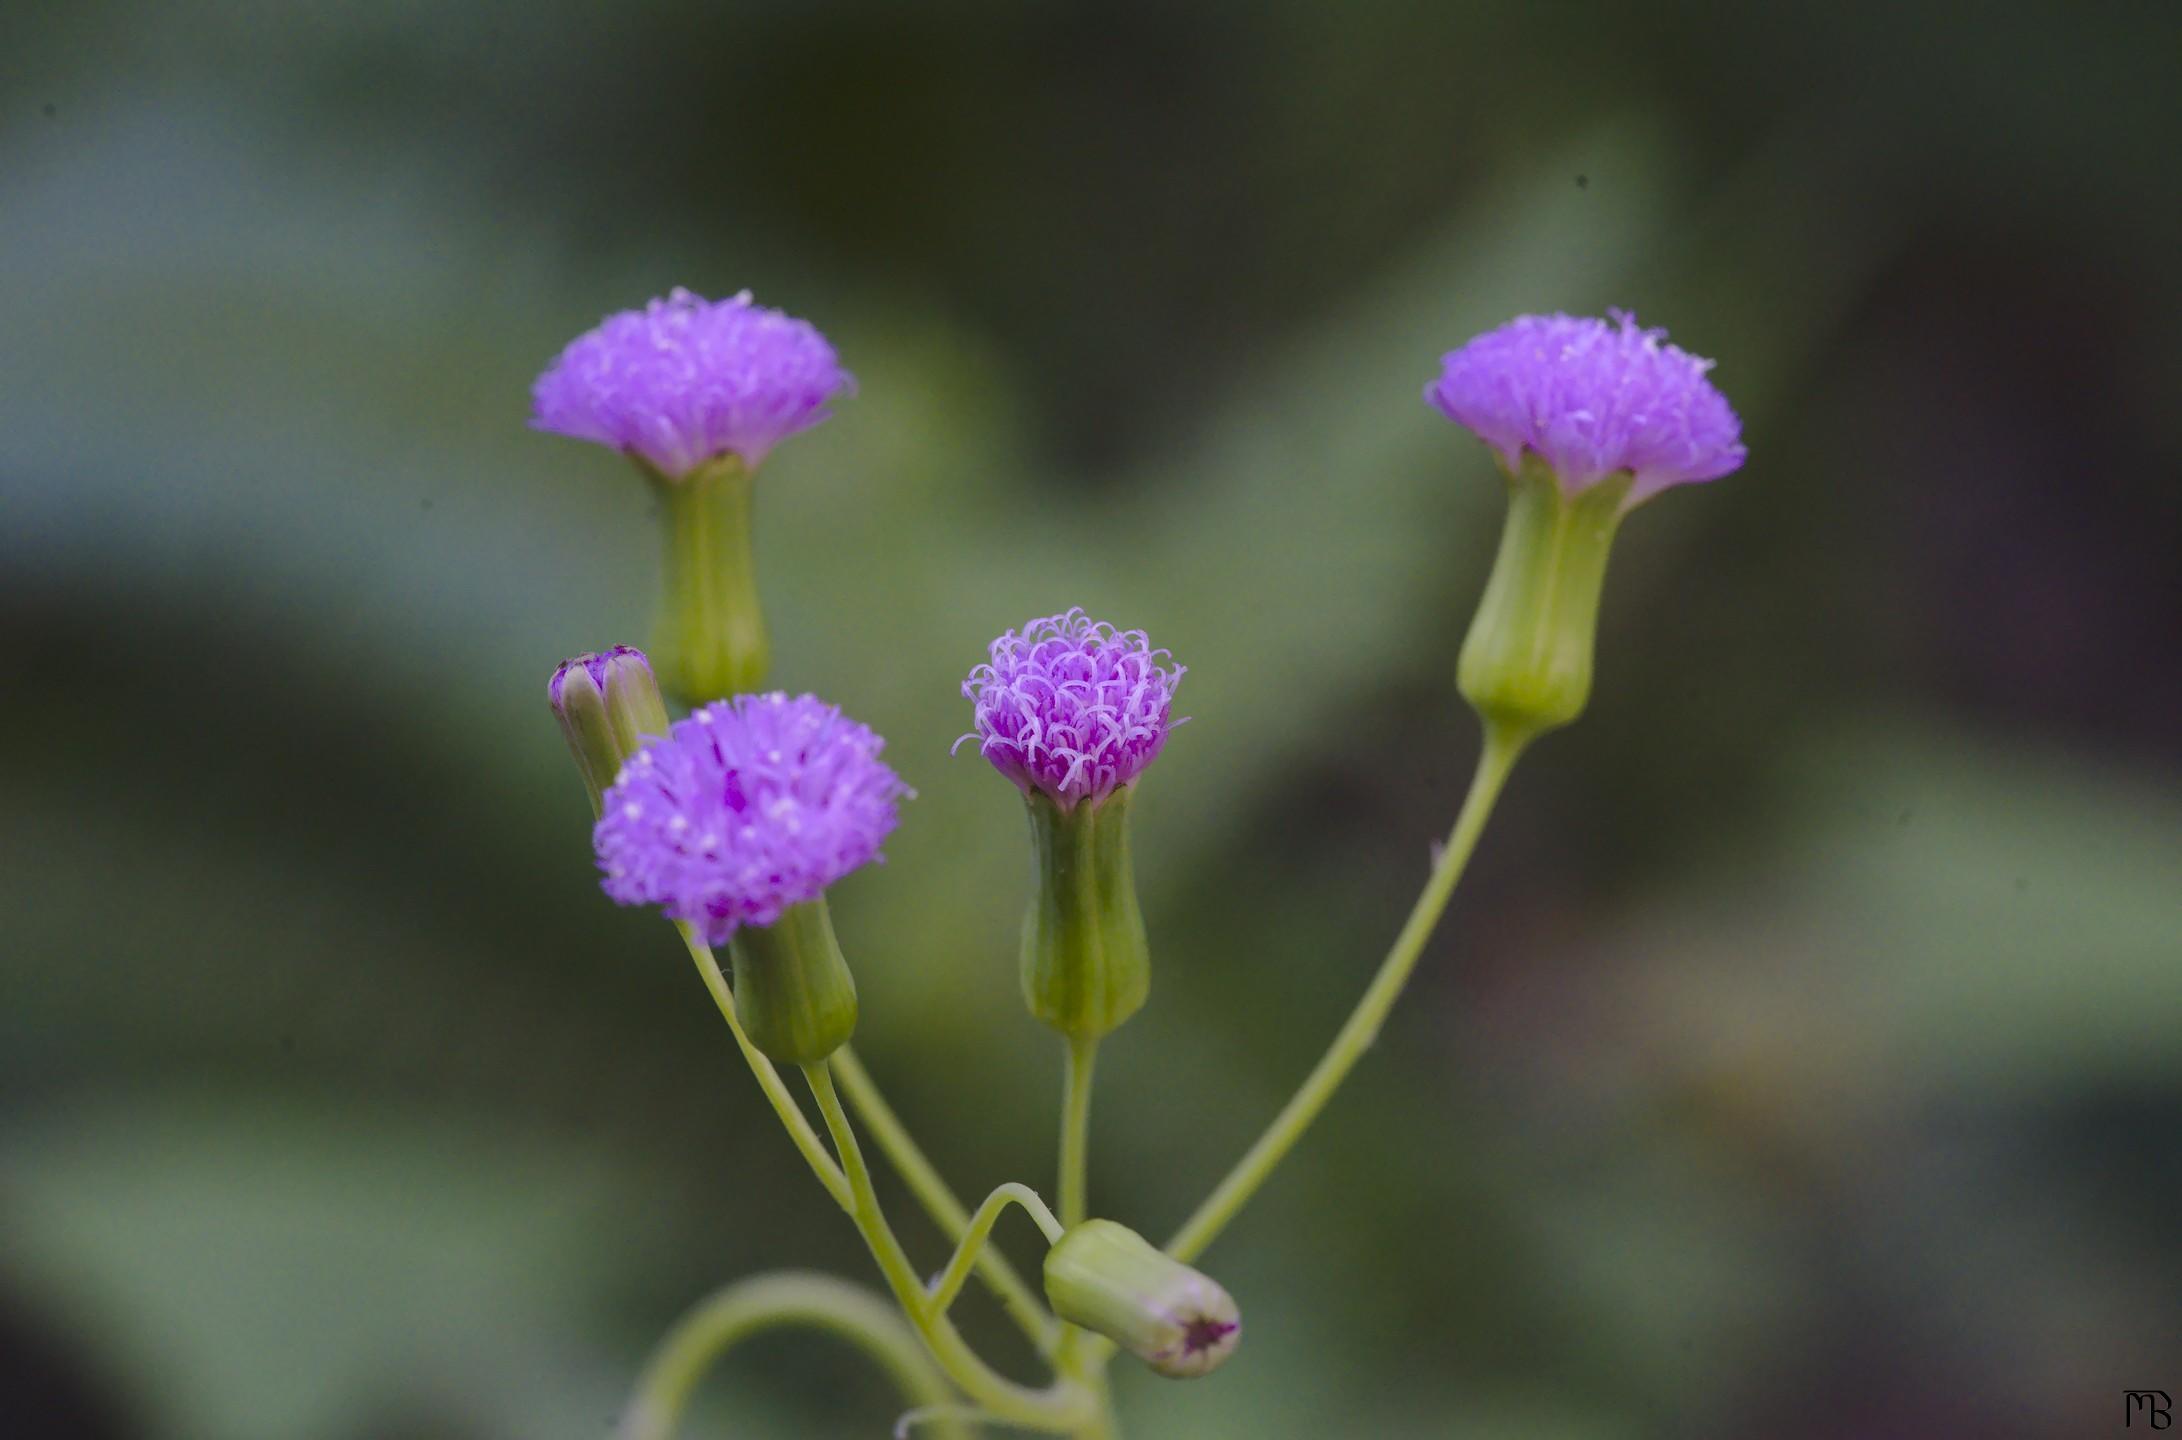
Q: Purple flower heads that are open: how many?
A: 4